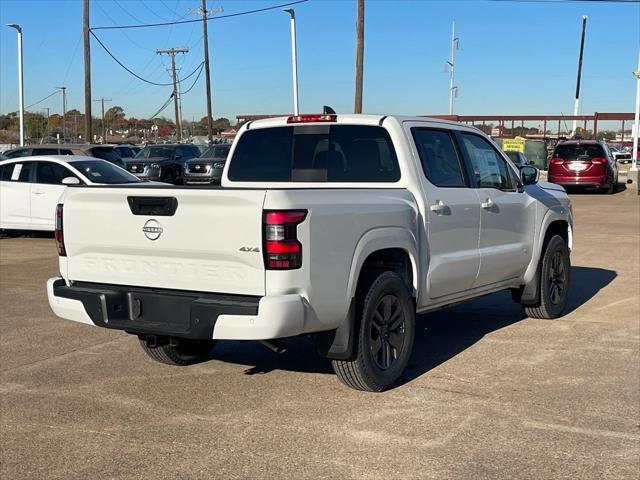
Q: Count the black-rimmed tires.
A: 2